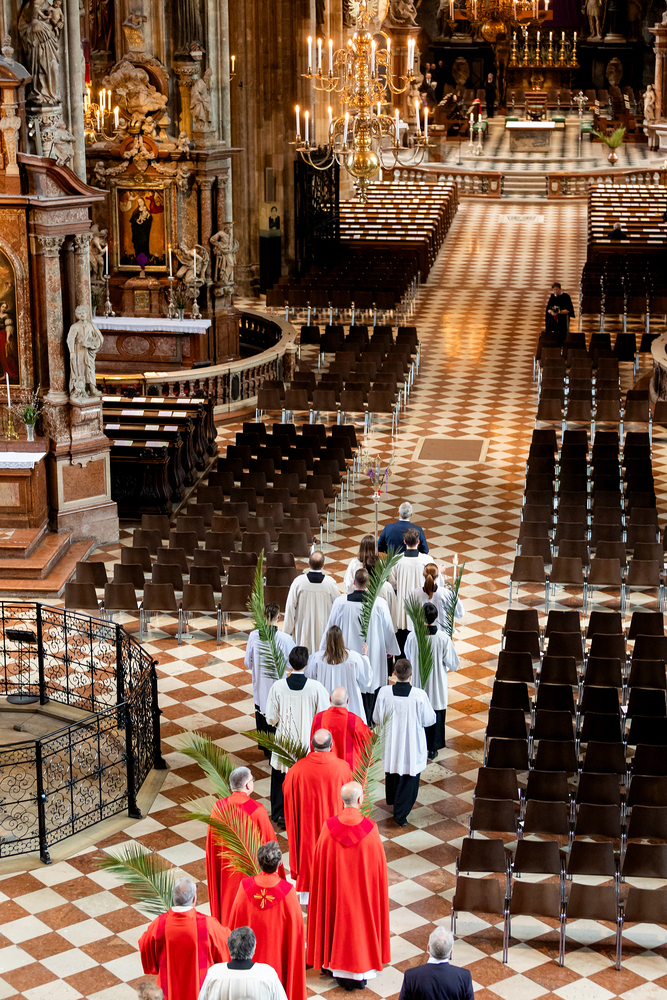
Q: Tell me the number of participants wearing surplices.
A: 12